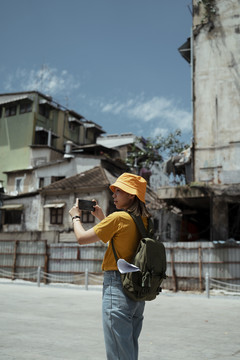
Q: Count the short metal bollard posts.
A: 3